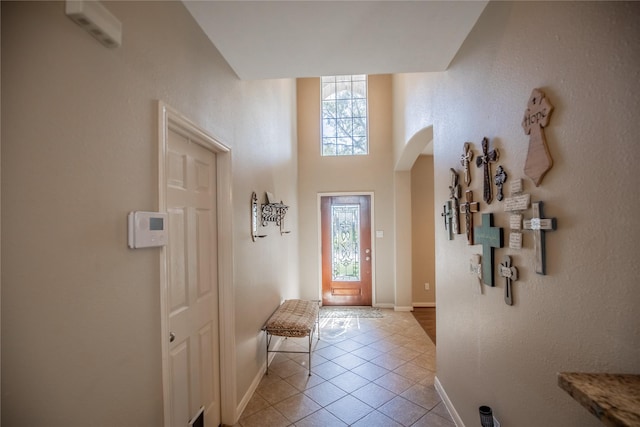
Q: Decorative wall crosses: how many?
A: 12